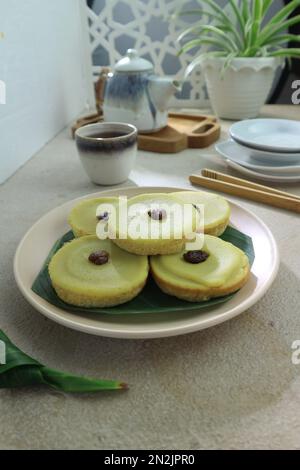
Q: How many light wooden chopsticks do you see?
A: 2